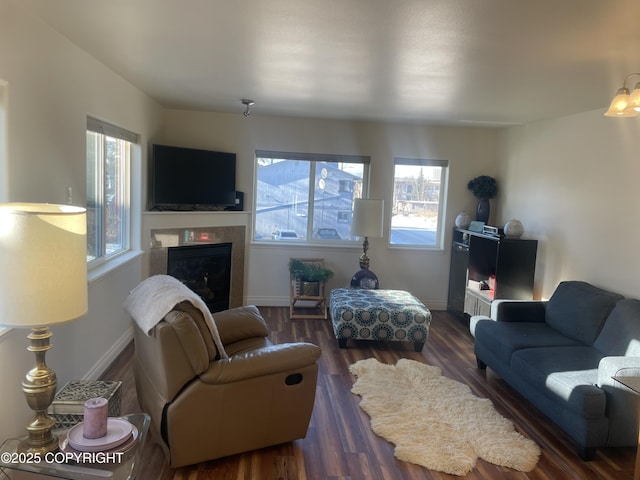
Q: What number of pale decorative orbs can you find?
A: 2